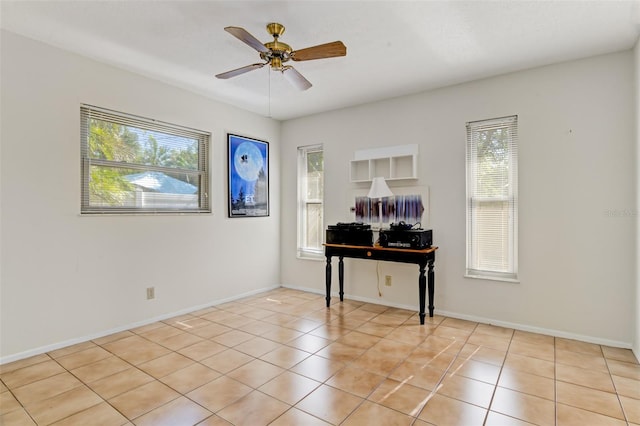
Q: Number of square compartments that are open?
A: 3